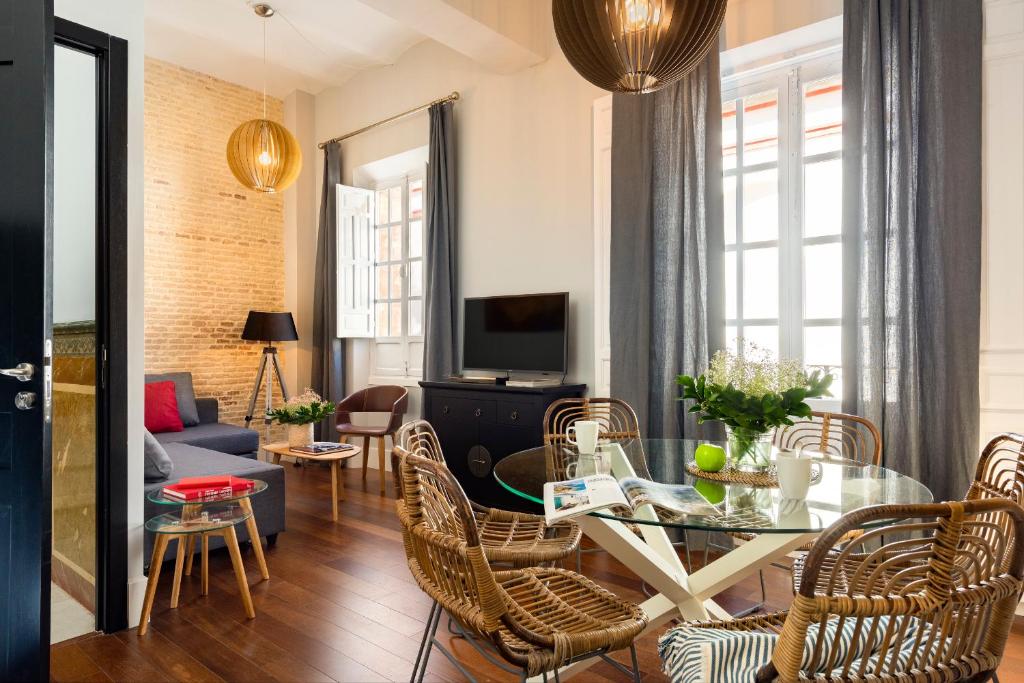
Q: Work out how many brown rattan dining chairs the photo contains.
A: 6